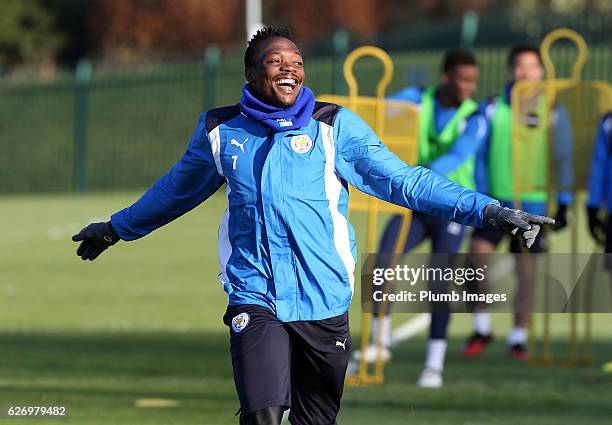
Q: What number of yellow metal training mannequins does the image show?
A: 2